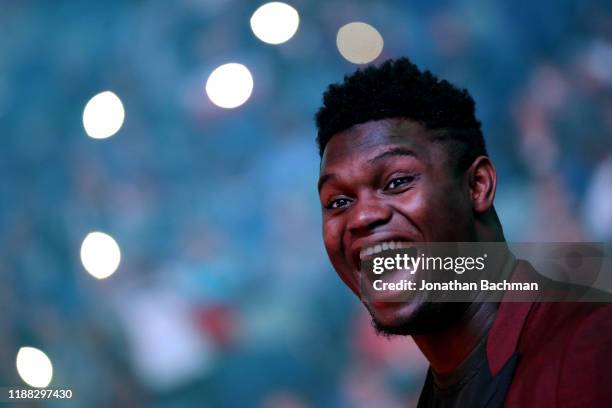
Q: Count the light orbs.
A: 6